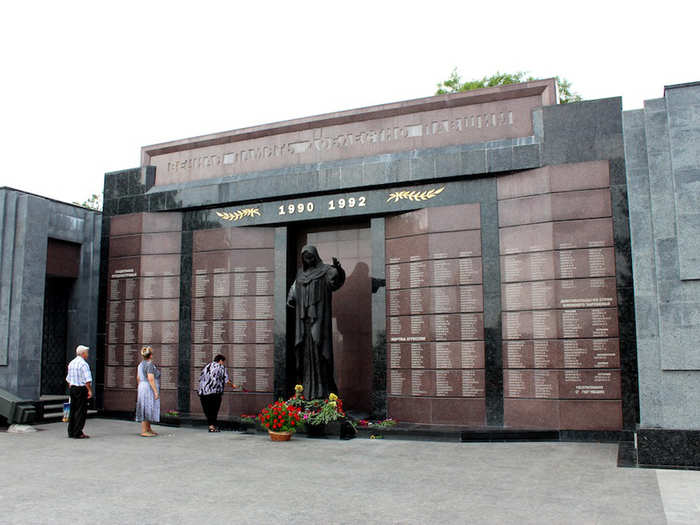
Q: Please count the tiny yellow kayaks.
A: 0